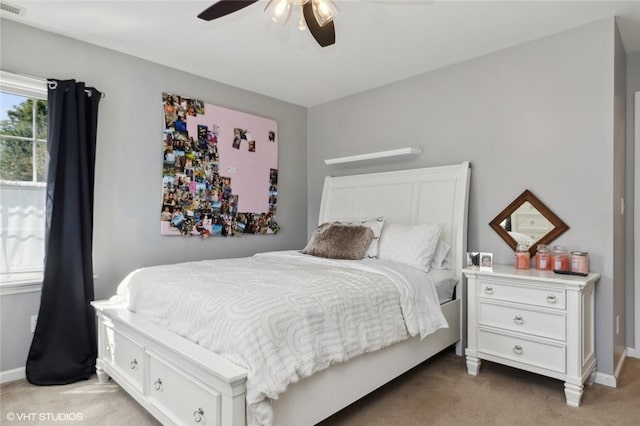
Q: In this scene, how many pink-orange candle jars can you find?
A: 4